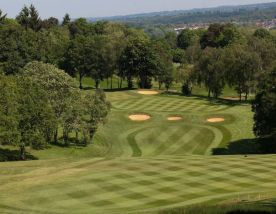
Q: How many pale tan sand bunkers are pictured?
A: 4